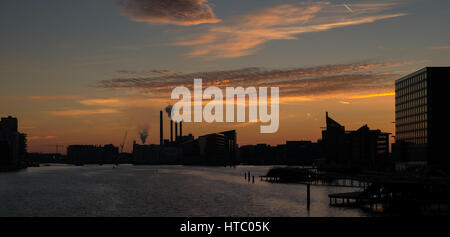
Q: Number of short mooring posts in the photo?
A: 3